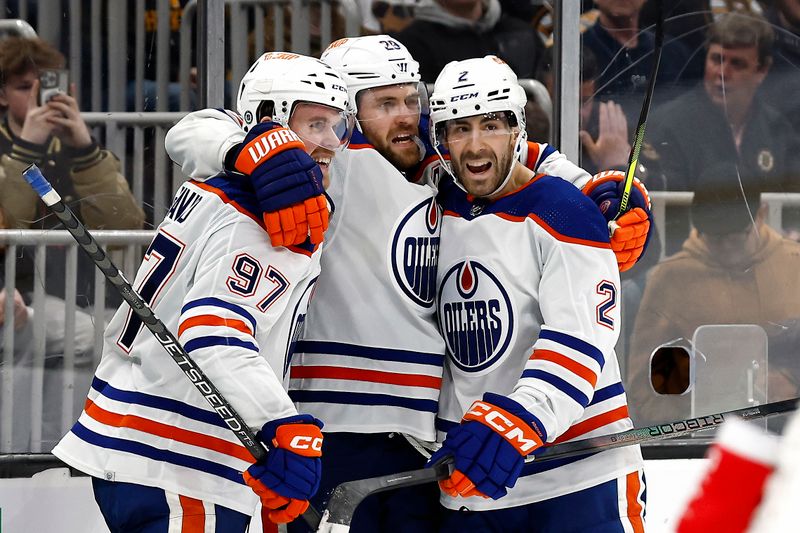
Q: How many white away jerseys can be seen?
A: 3